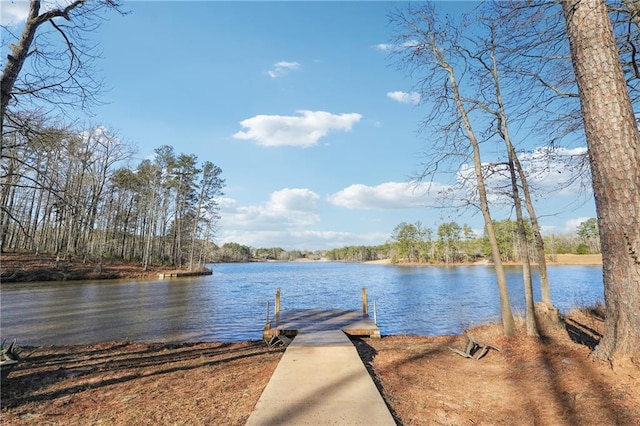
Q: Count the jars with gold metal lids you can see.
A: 0